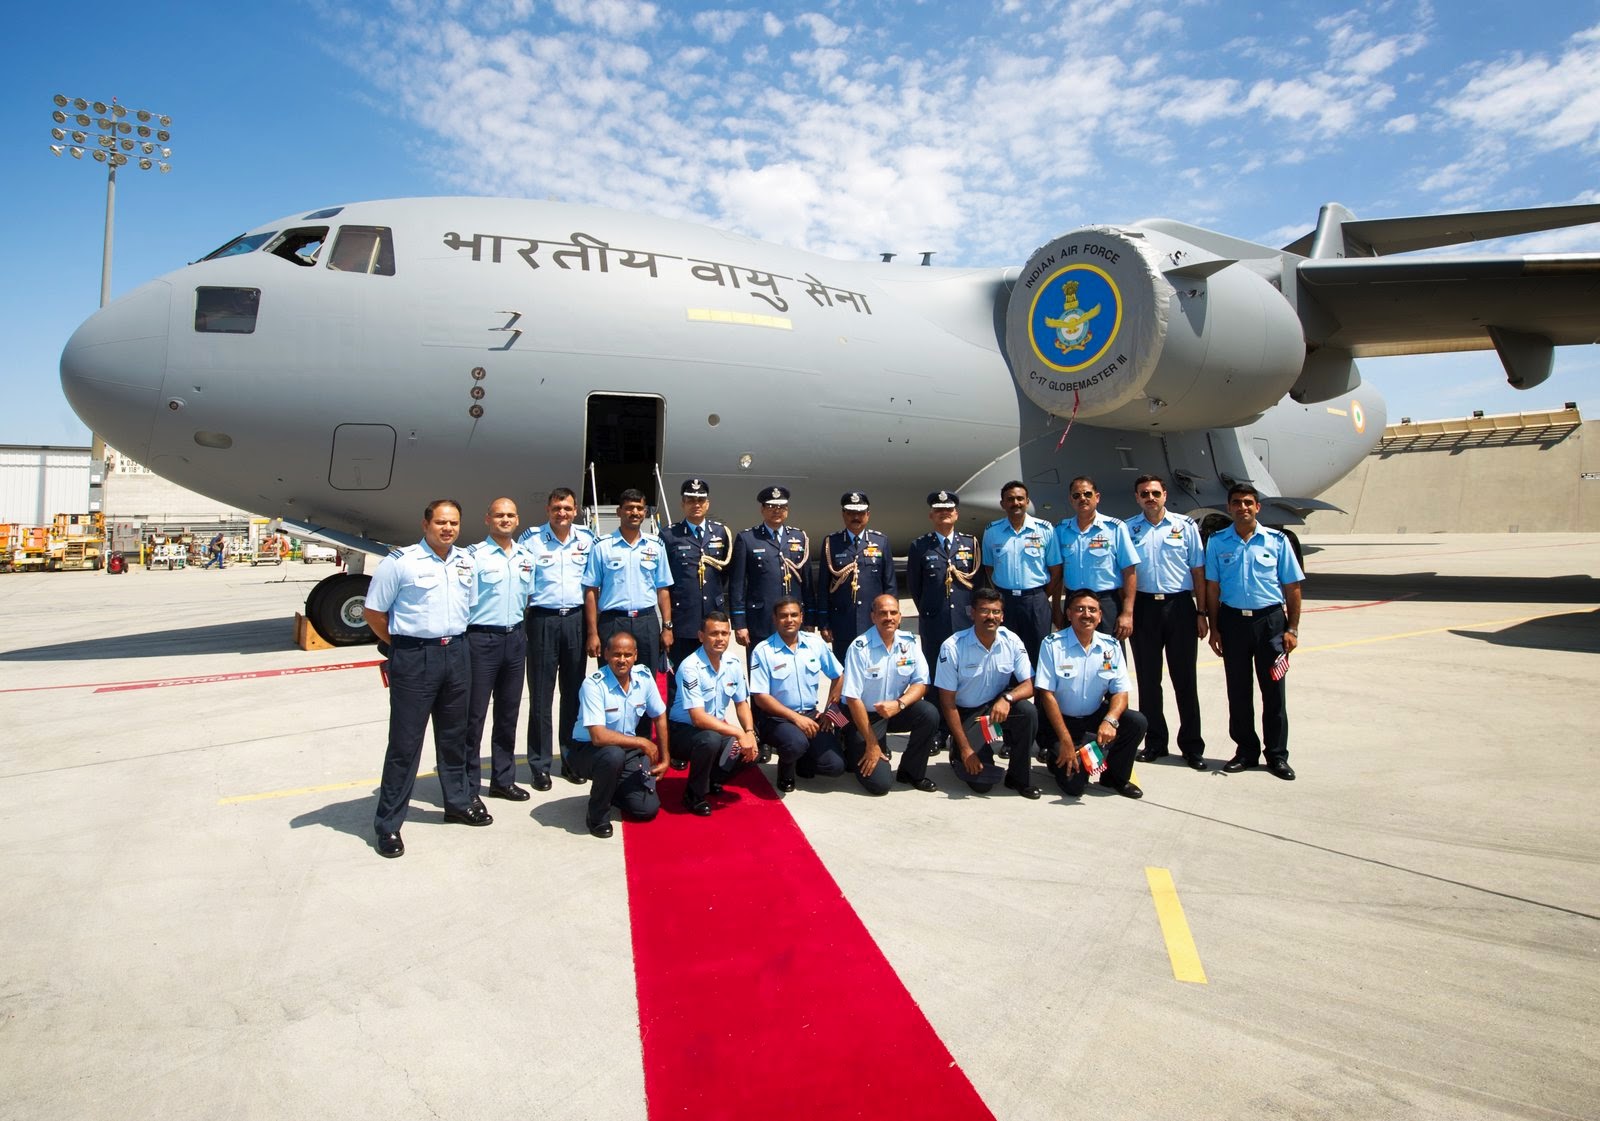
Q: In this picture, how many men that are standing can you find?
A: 12